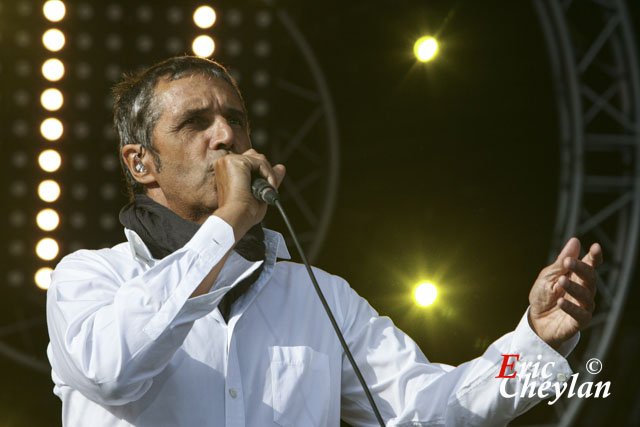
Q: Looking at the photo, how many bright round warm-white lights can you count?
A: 12